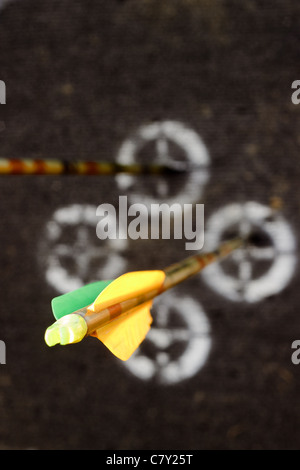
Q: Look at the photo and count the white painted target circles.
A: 4